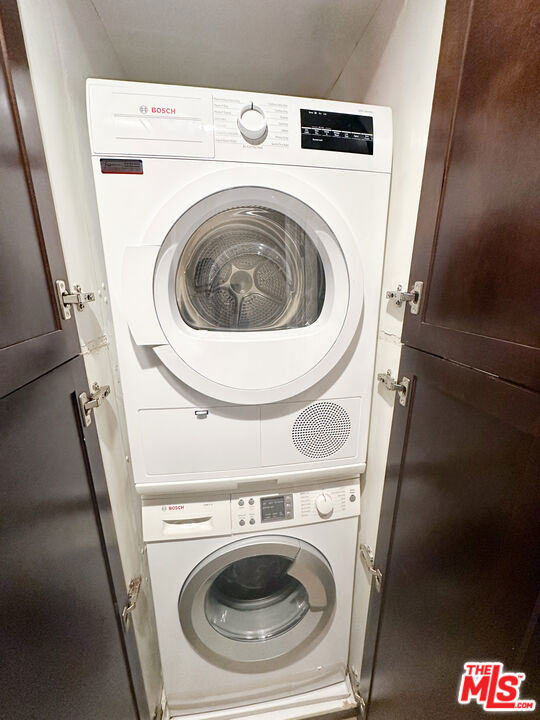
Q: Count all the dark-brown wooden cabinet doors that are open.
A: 4